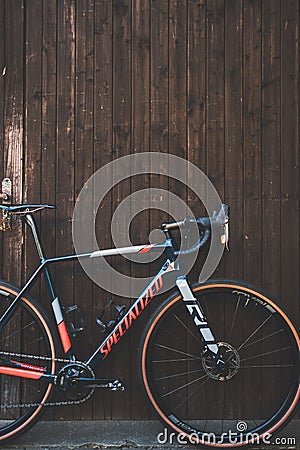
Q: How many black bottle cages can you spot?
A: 2